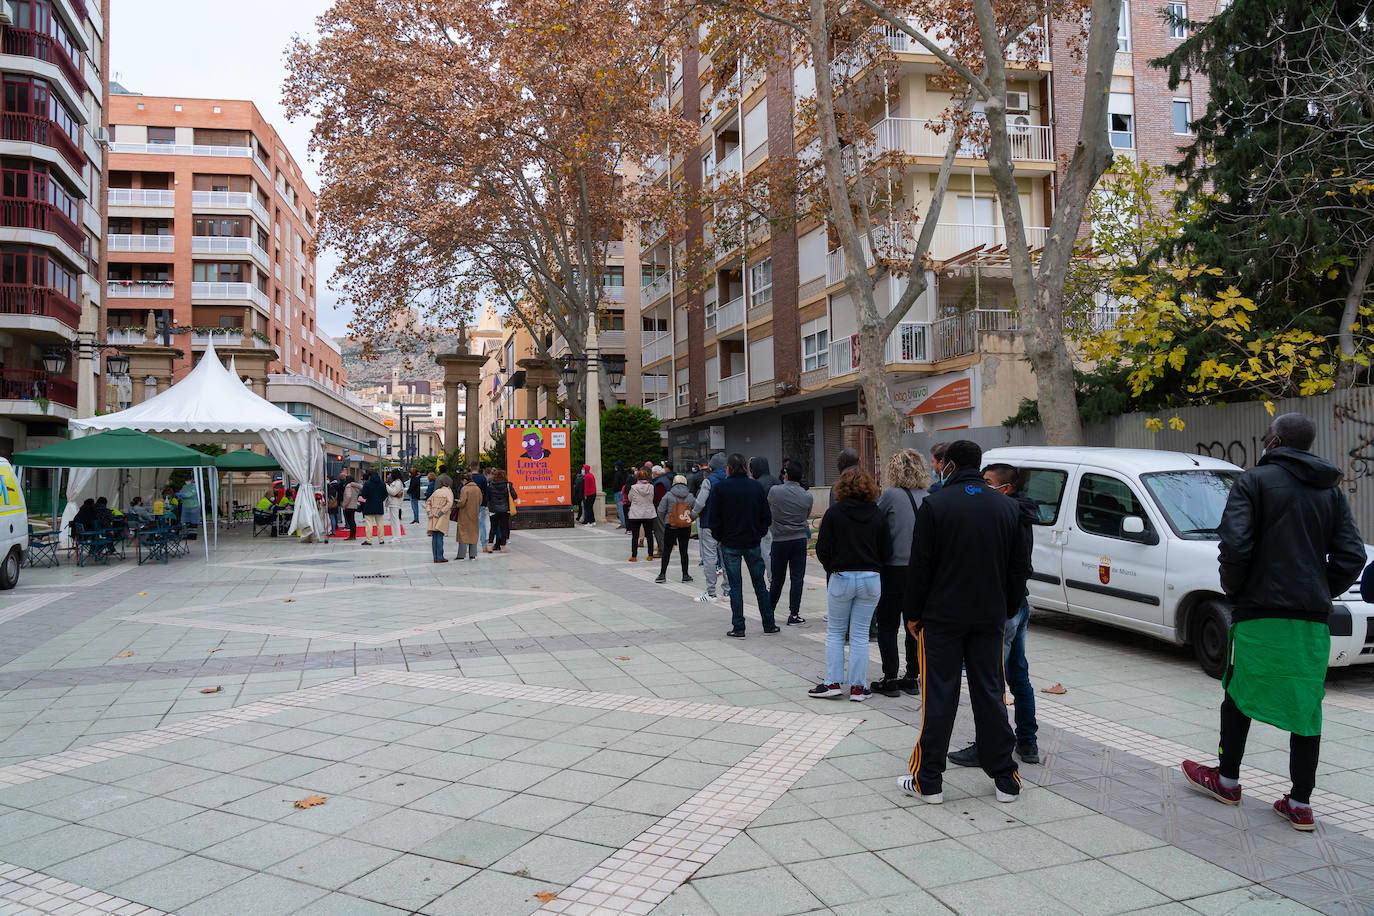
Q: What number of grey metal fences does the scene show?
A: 1